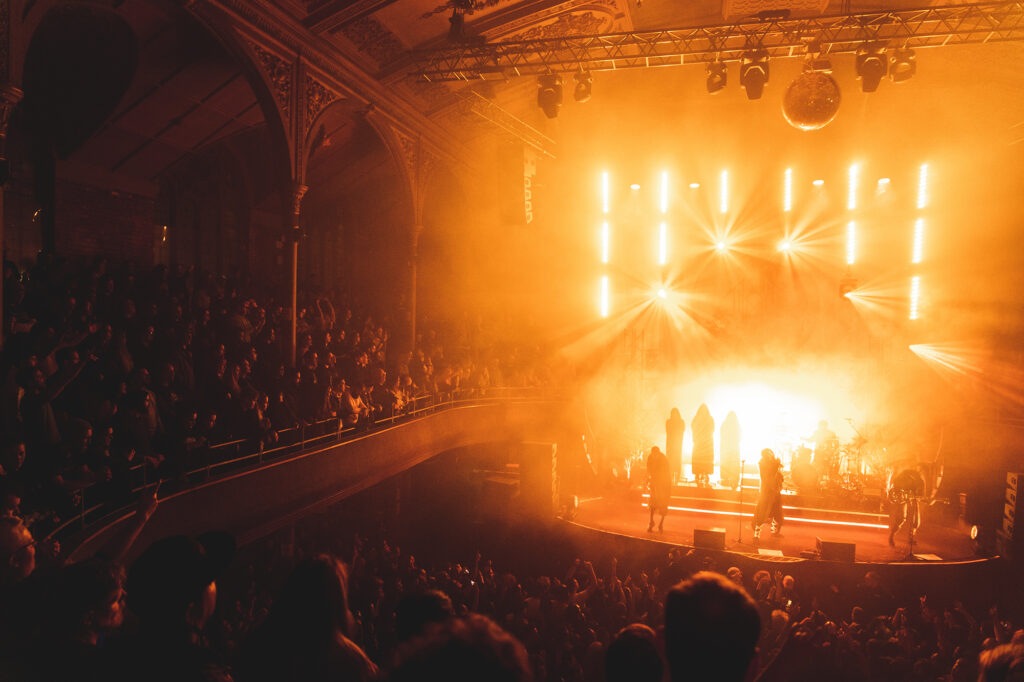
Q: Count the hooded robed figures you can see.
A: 3